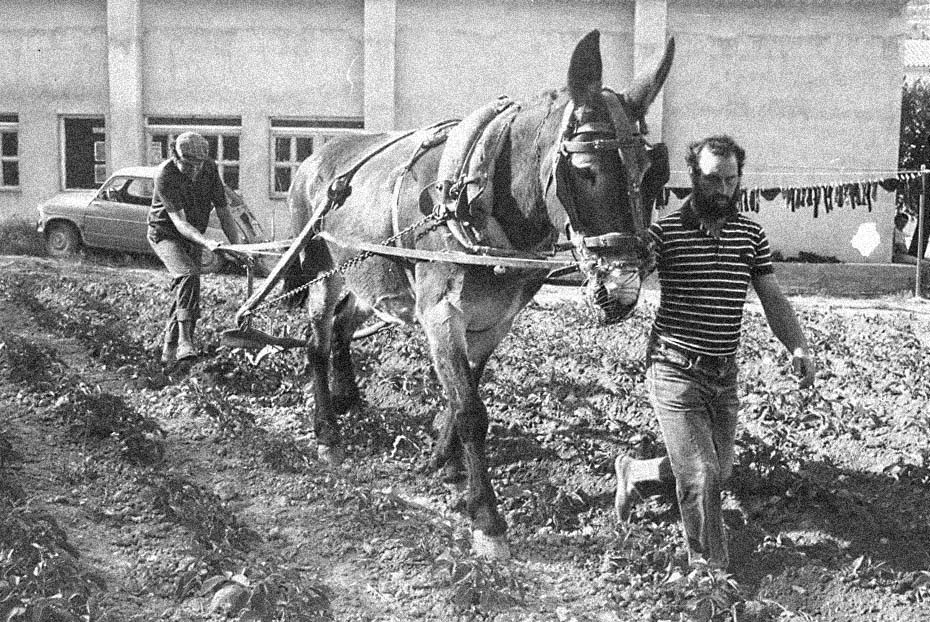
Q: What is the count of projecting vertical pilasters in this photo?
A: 3